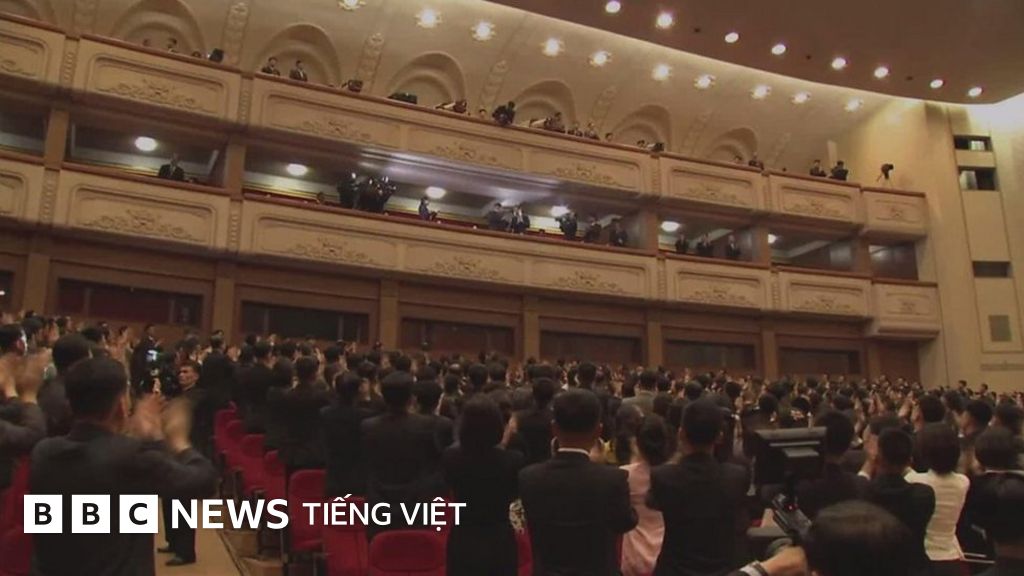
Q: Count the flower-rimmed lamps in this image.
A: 10